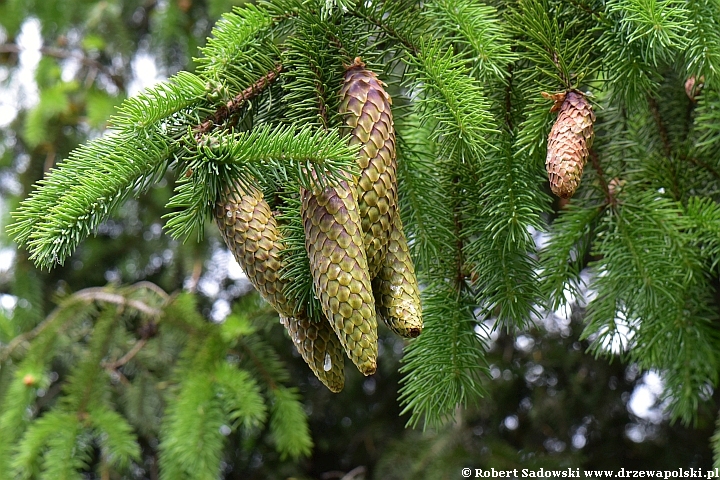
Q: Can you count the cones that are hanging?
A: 6